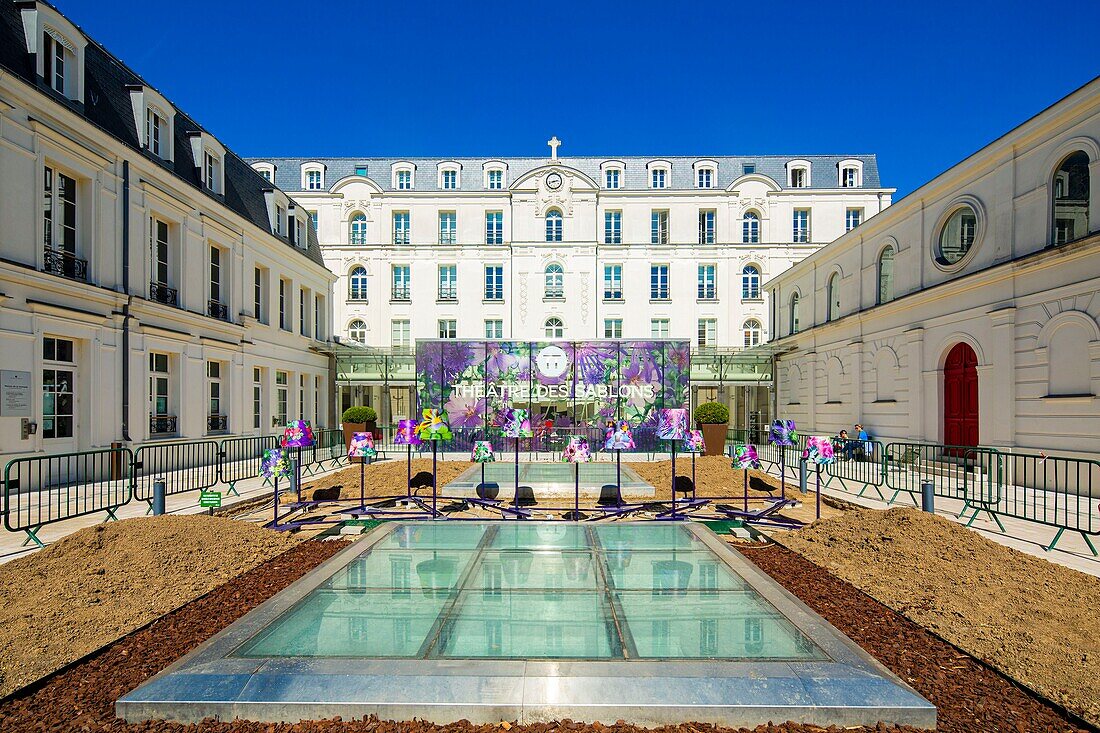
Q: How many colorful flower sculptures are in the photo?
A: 14